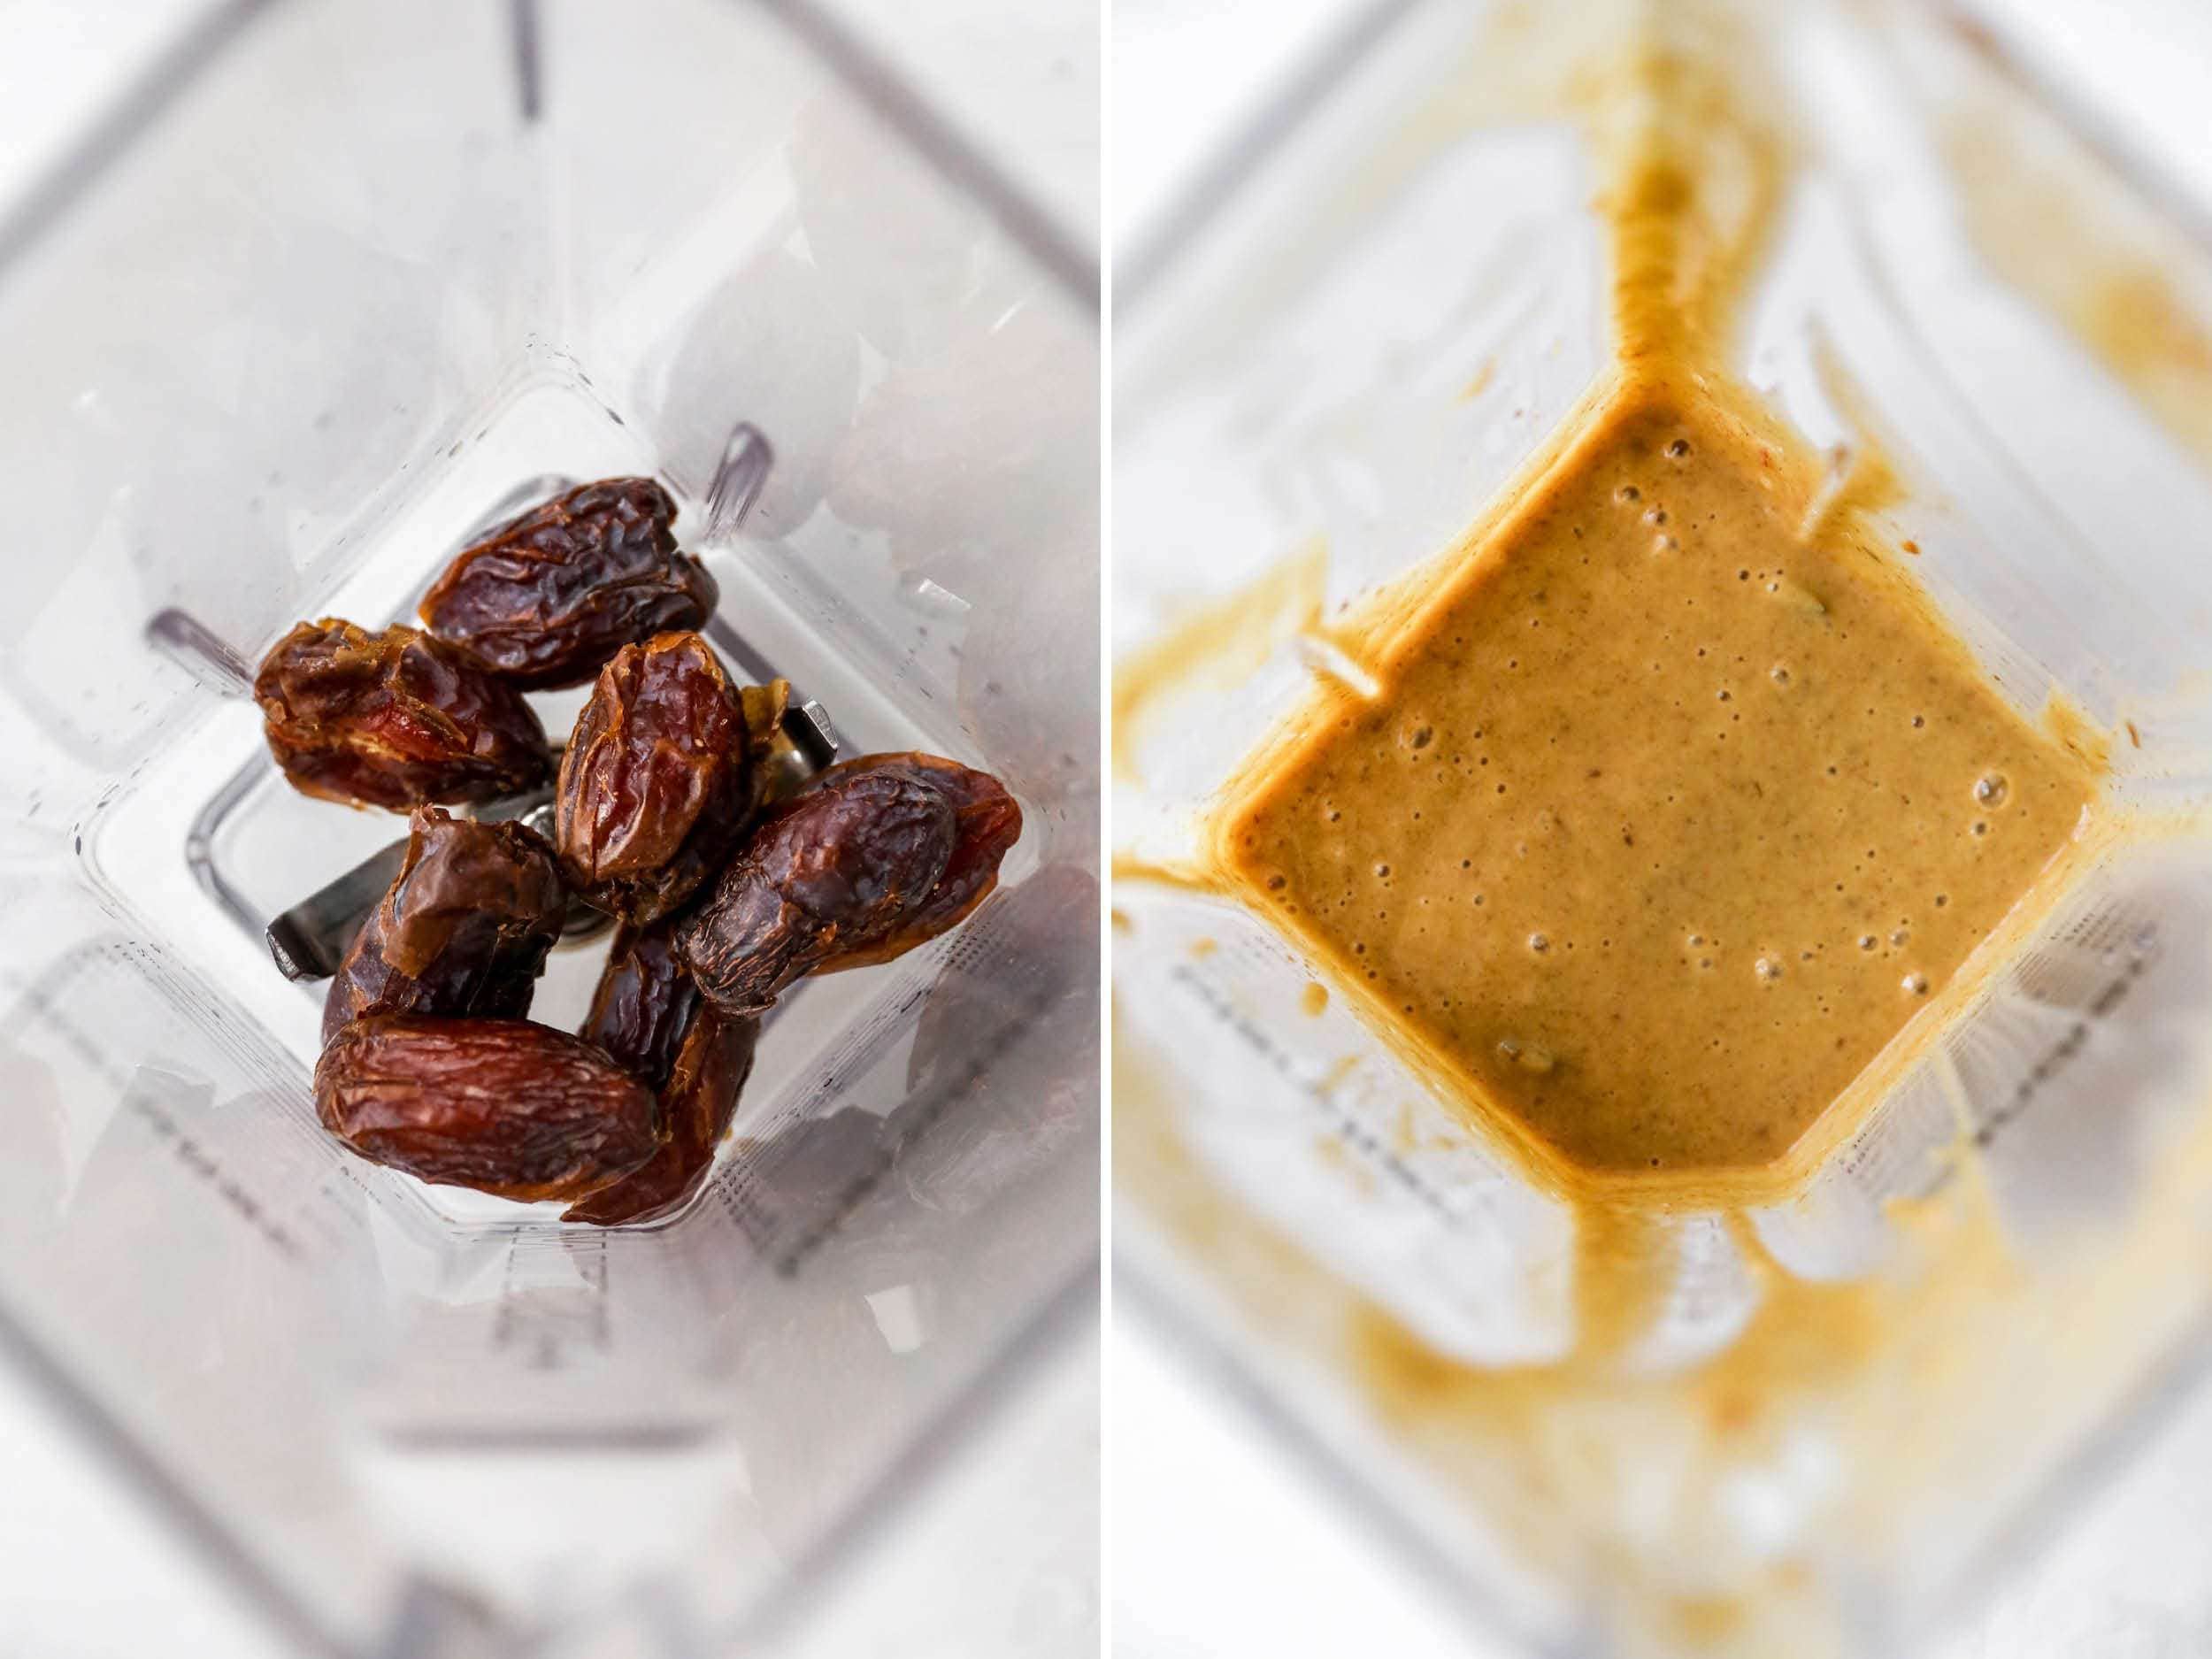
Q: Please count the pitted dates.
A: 8